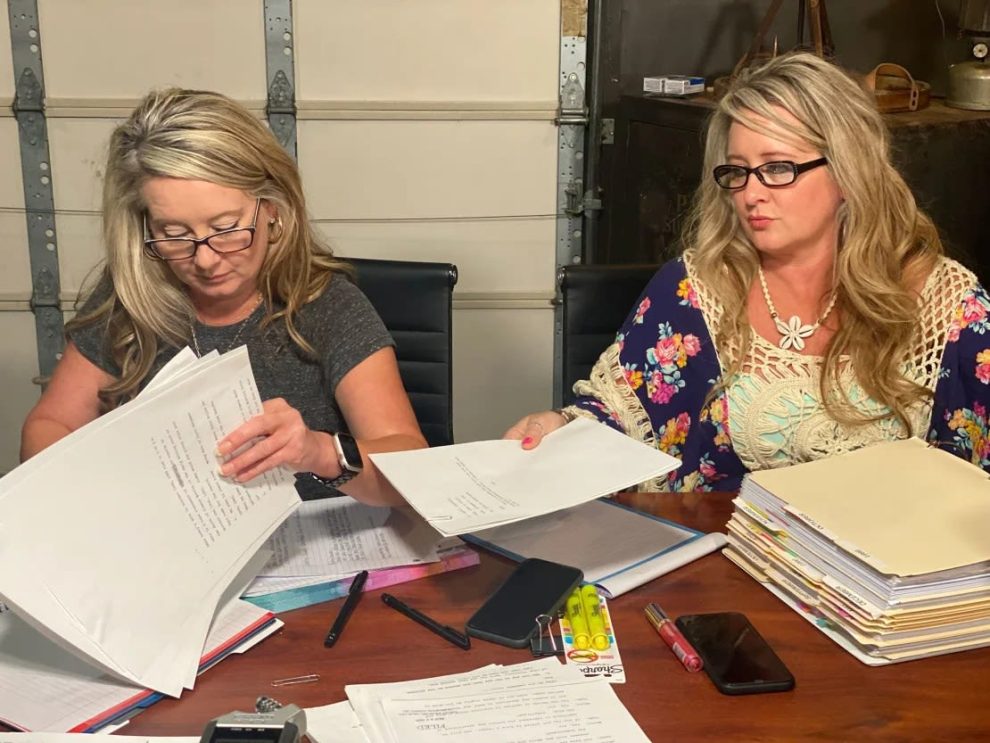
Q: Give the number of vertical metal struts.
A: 3